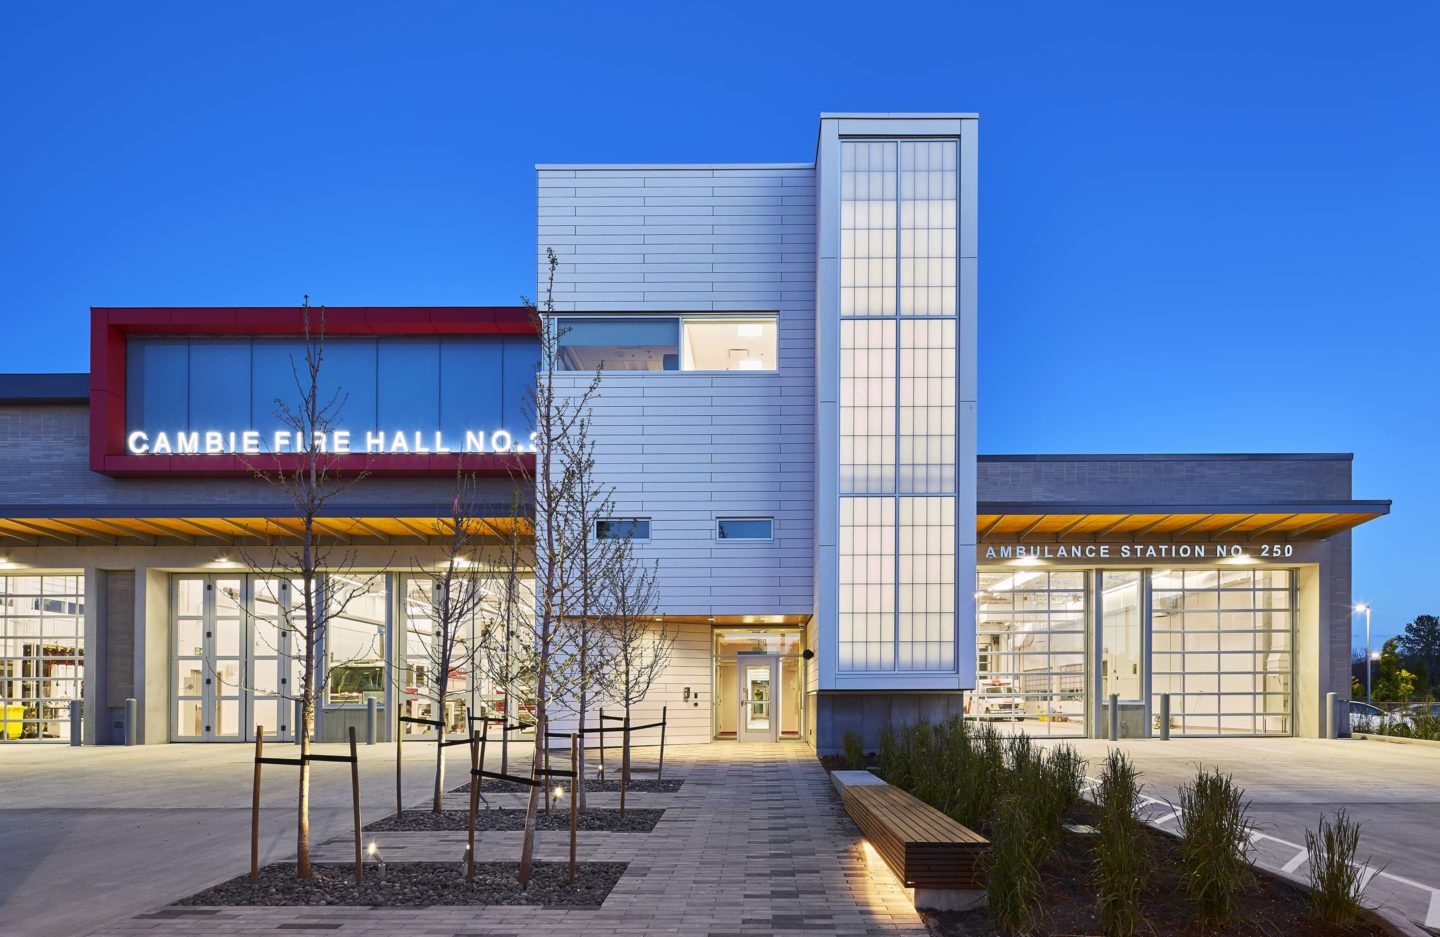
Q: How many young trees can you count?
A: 6